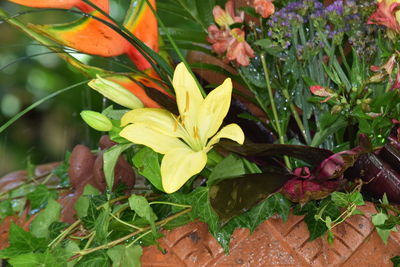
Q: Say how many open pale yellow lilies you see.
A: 1